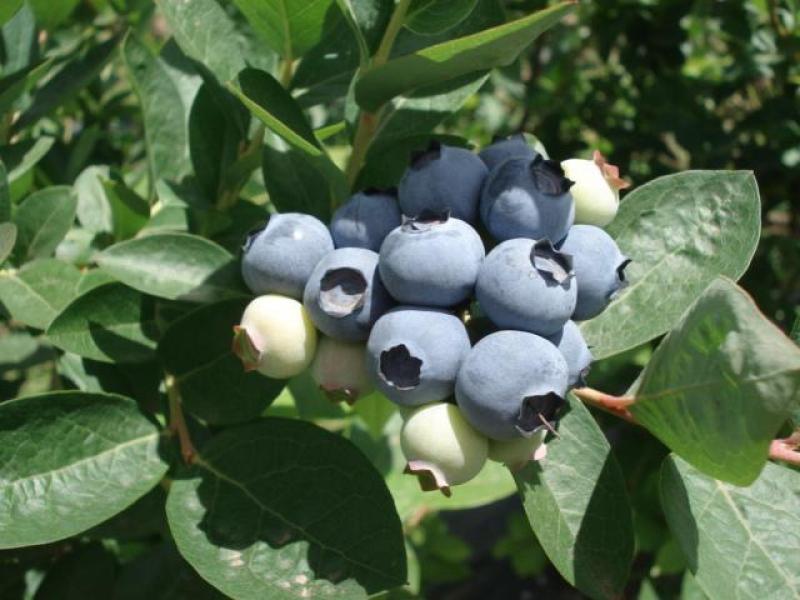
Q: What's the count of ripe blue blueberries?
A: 12